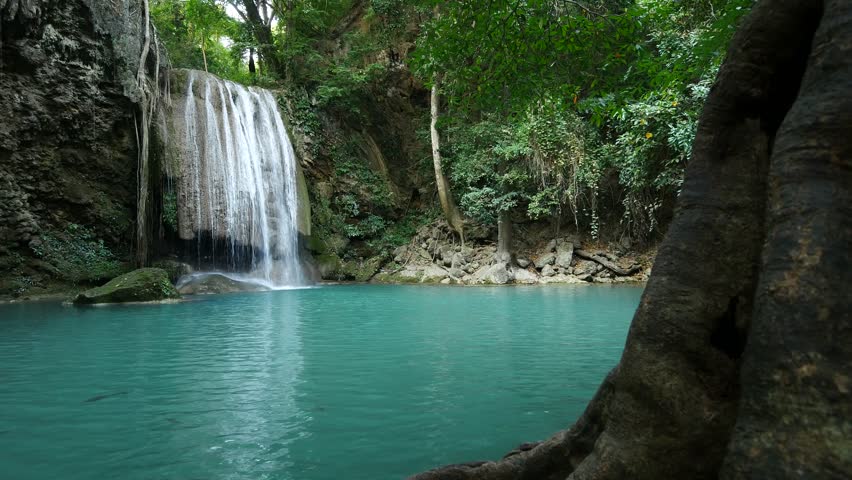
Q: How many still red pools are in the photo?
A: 0